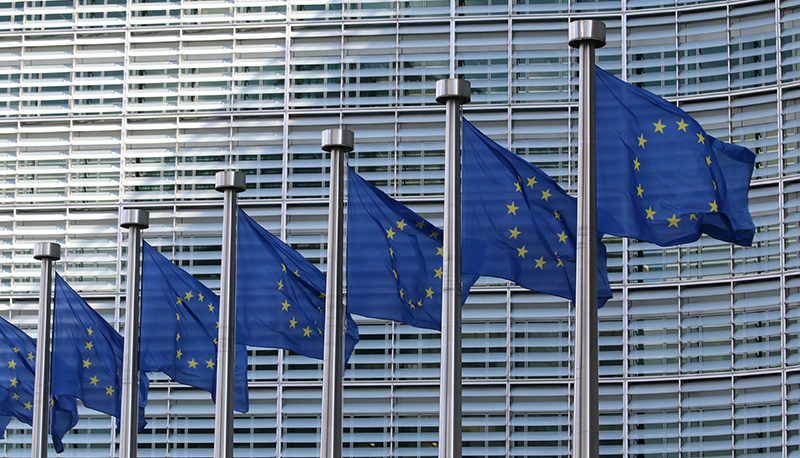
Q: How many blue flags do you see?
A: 7